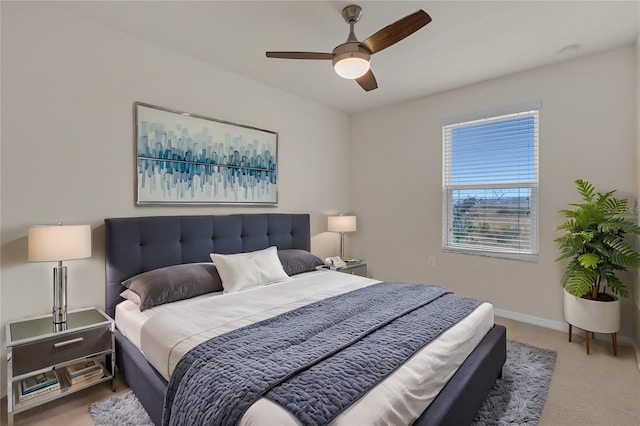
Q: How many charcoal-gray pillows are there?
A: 2